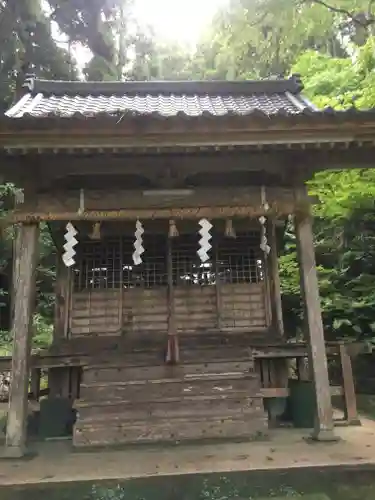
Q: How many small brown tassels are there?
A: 3